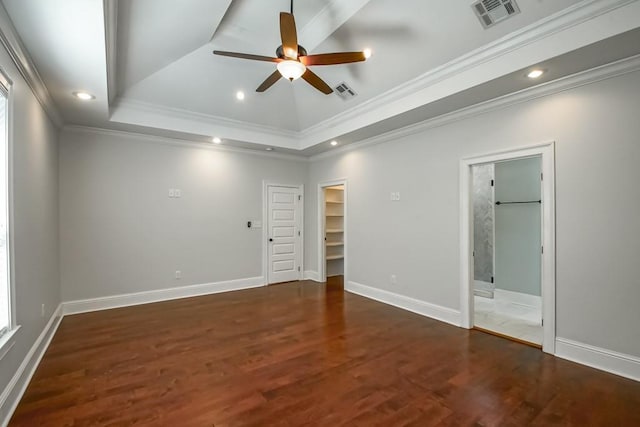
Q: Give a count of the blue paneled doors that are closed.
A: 0